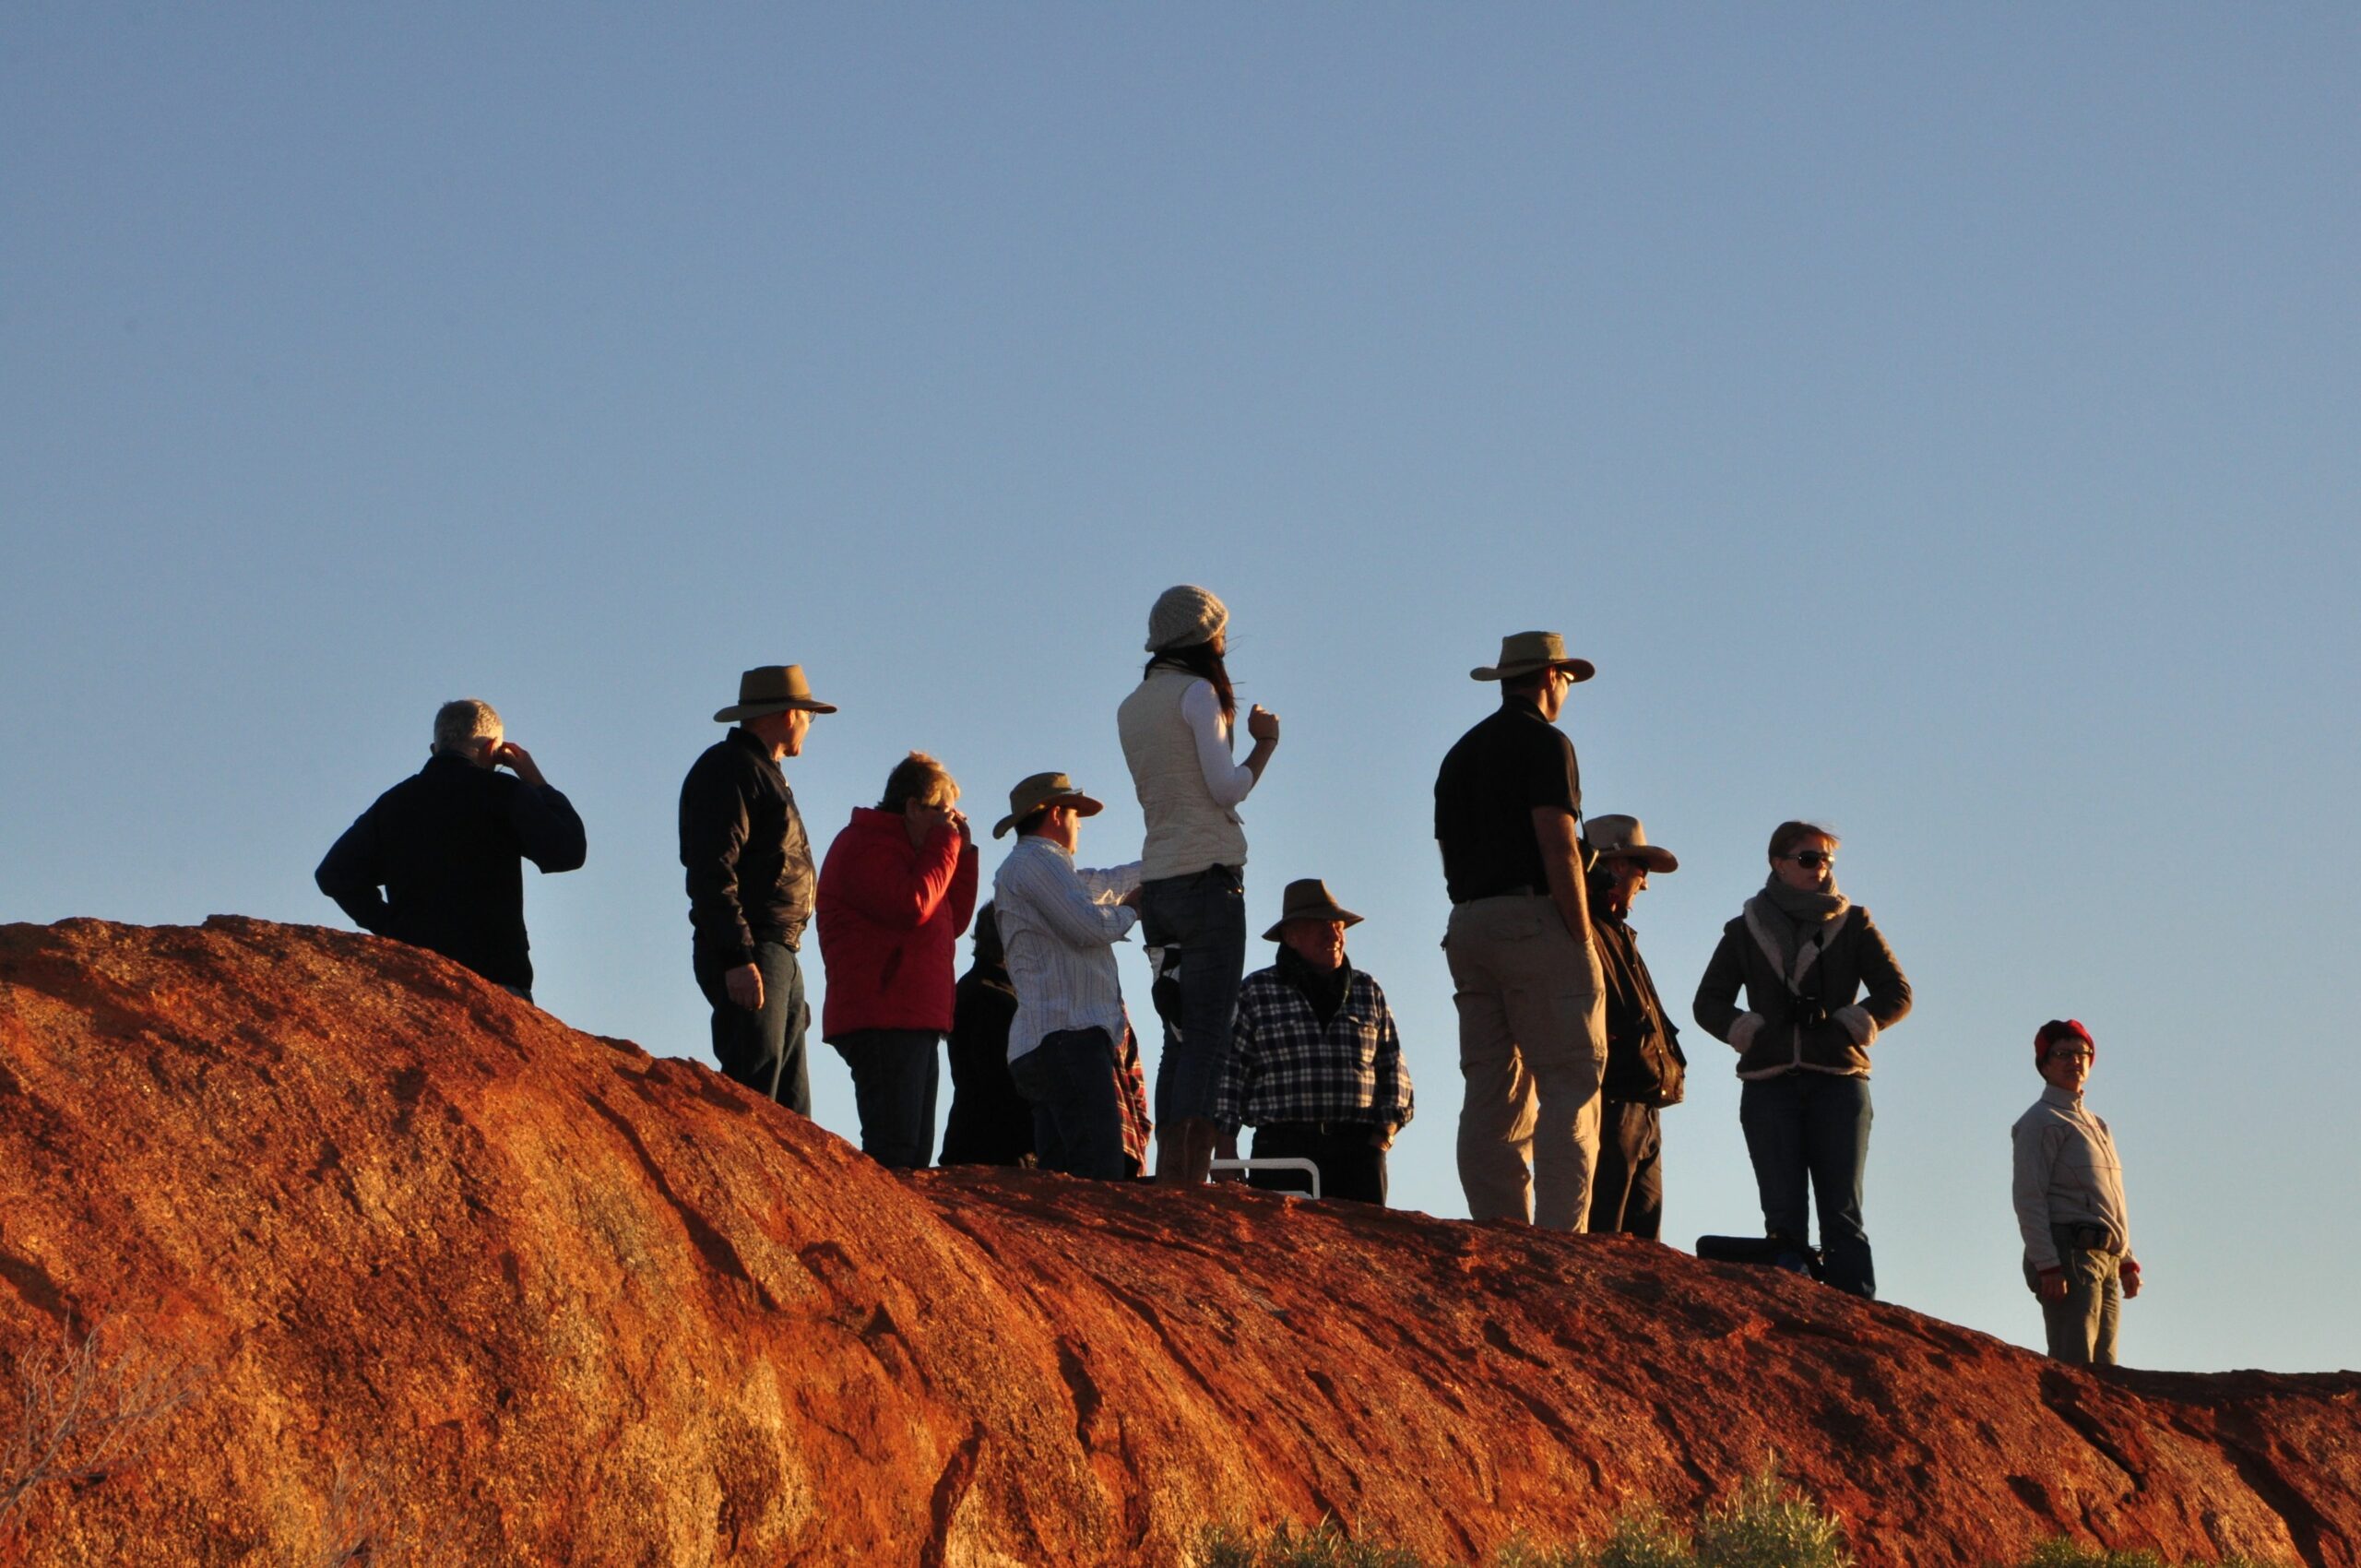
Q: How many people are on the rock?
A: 12